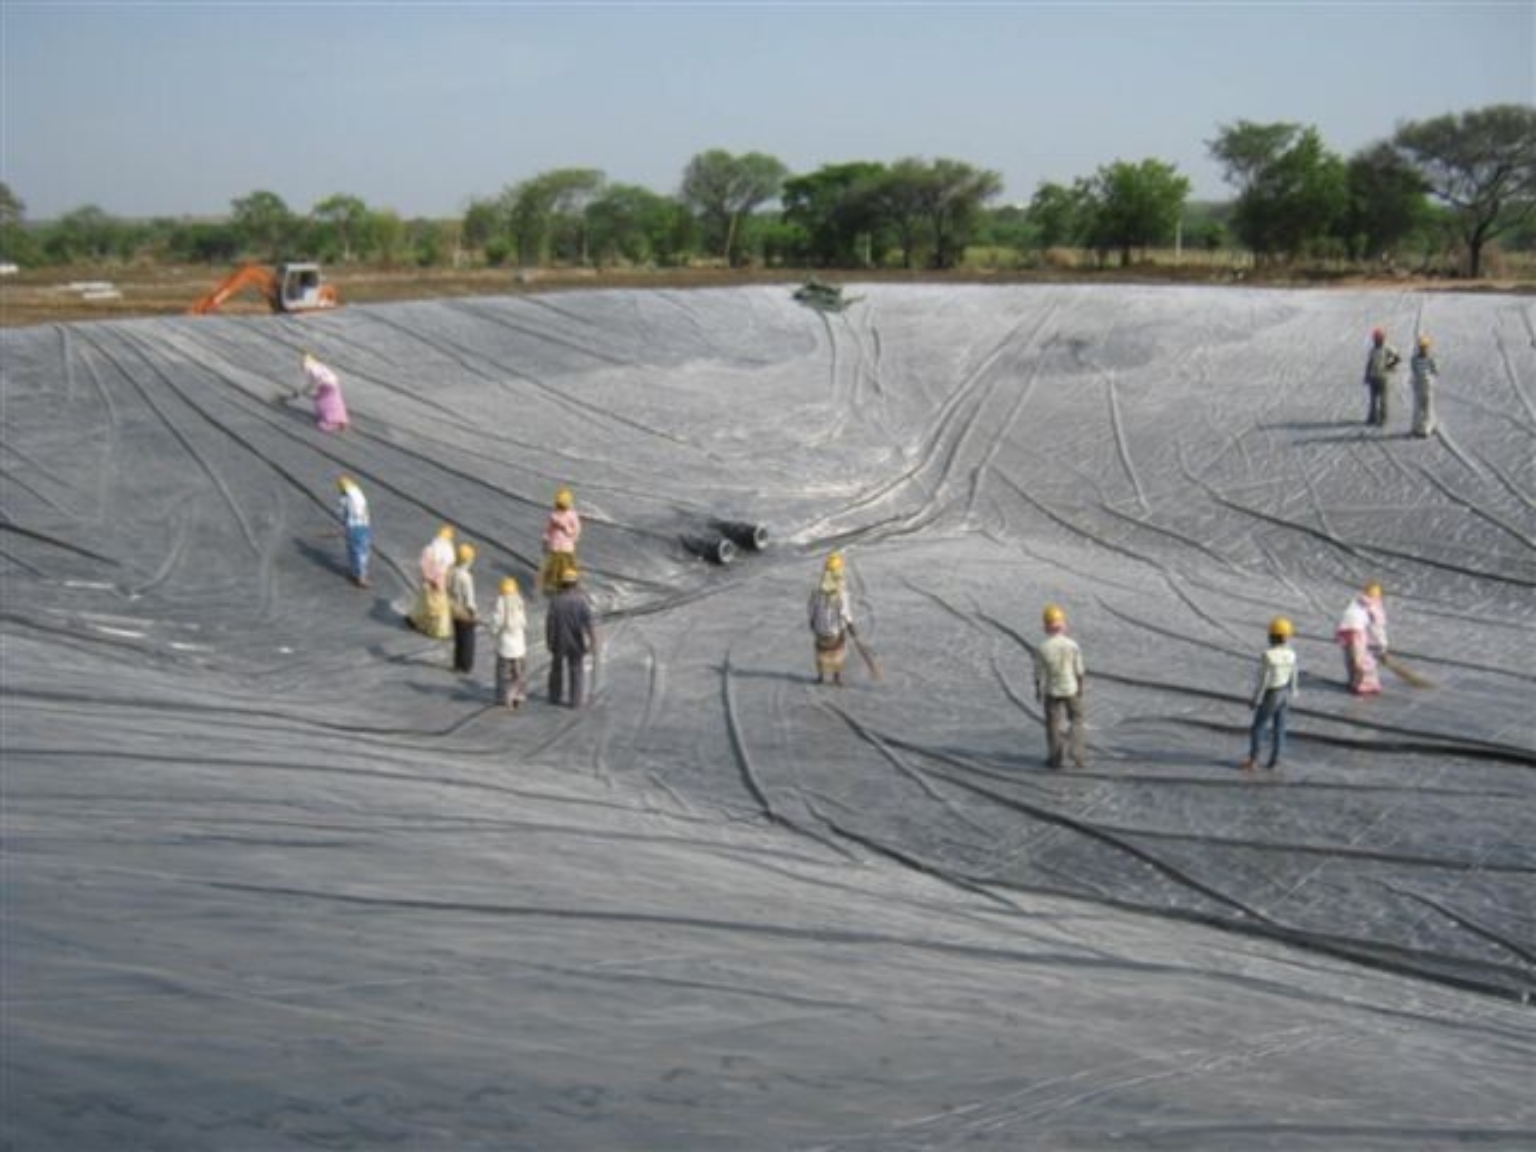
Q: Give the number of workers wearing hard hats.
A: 13